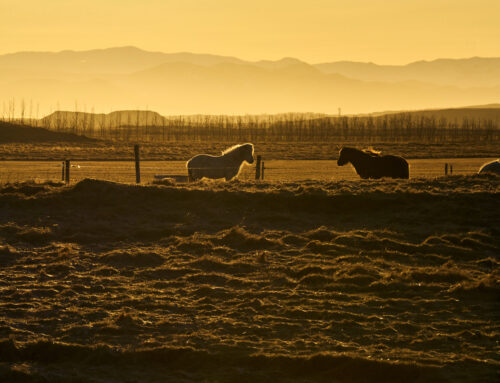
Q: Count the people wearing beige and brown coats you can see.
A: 0